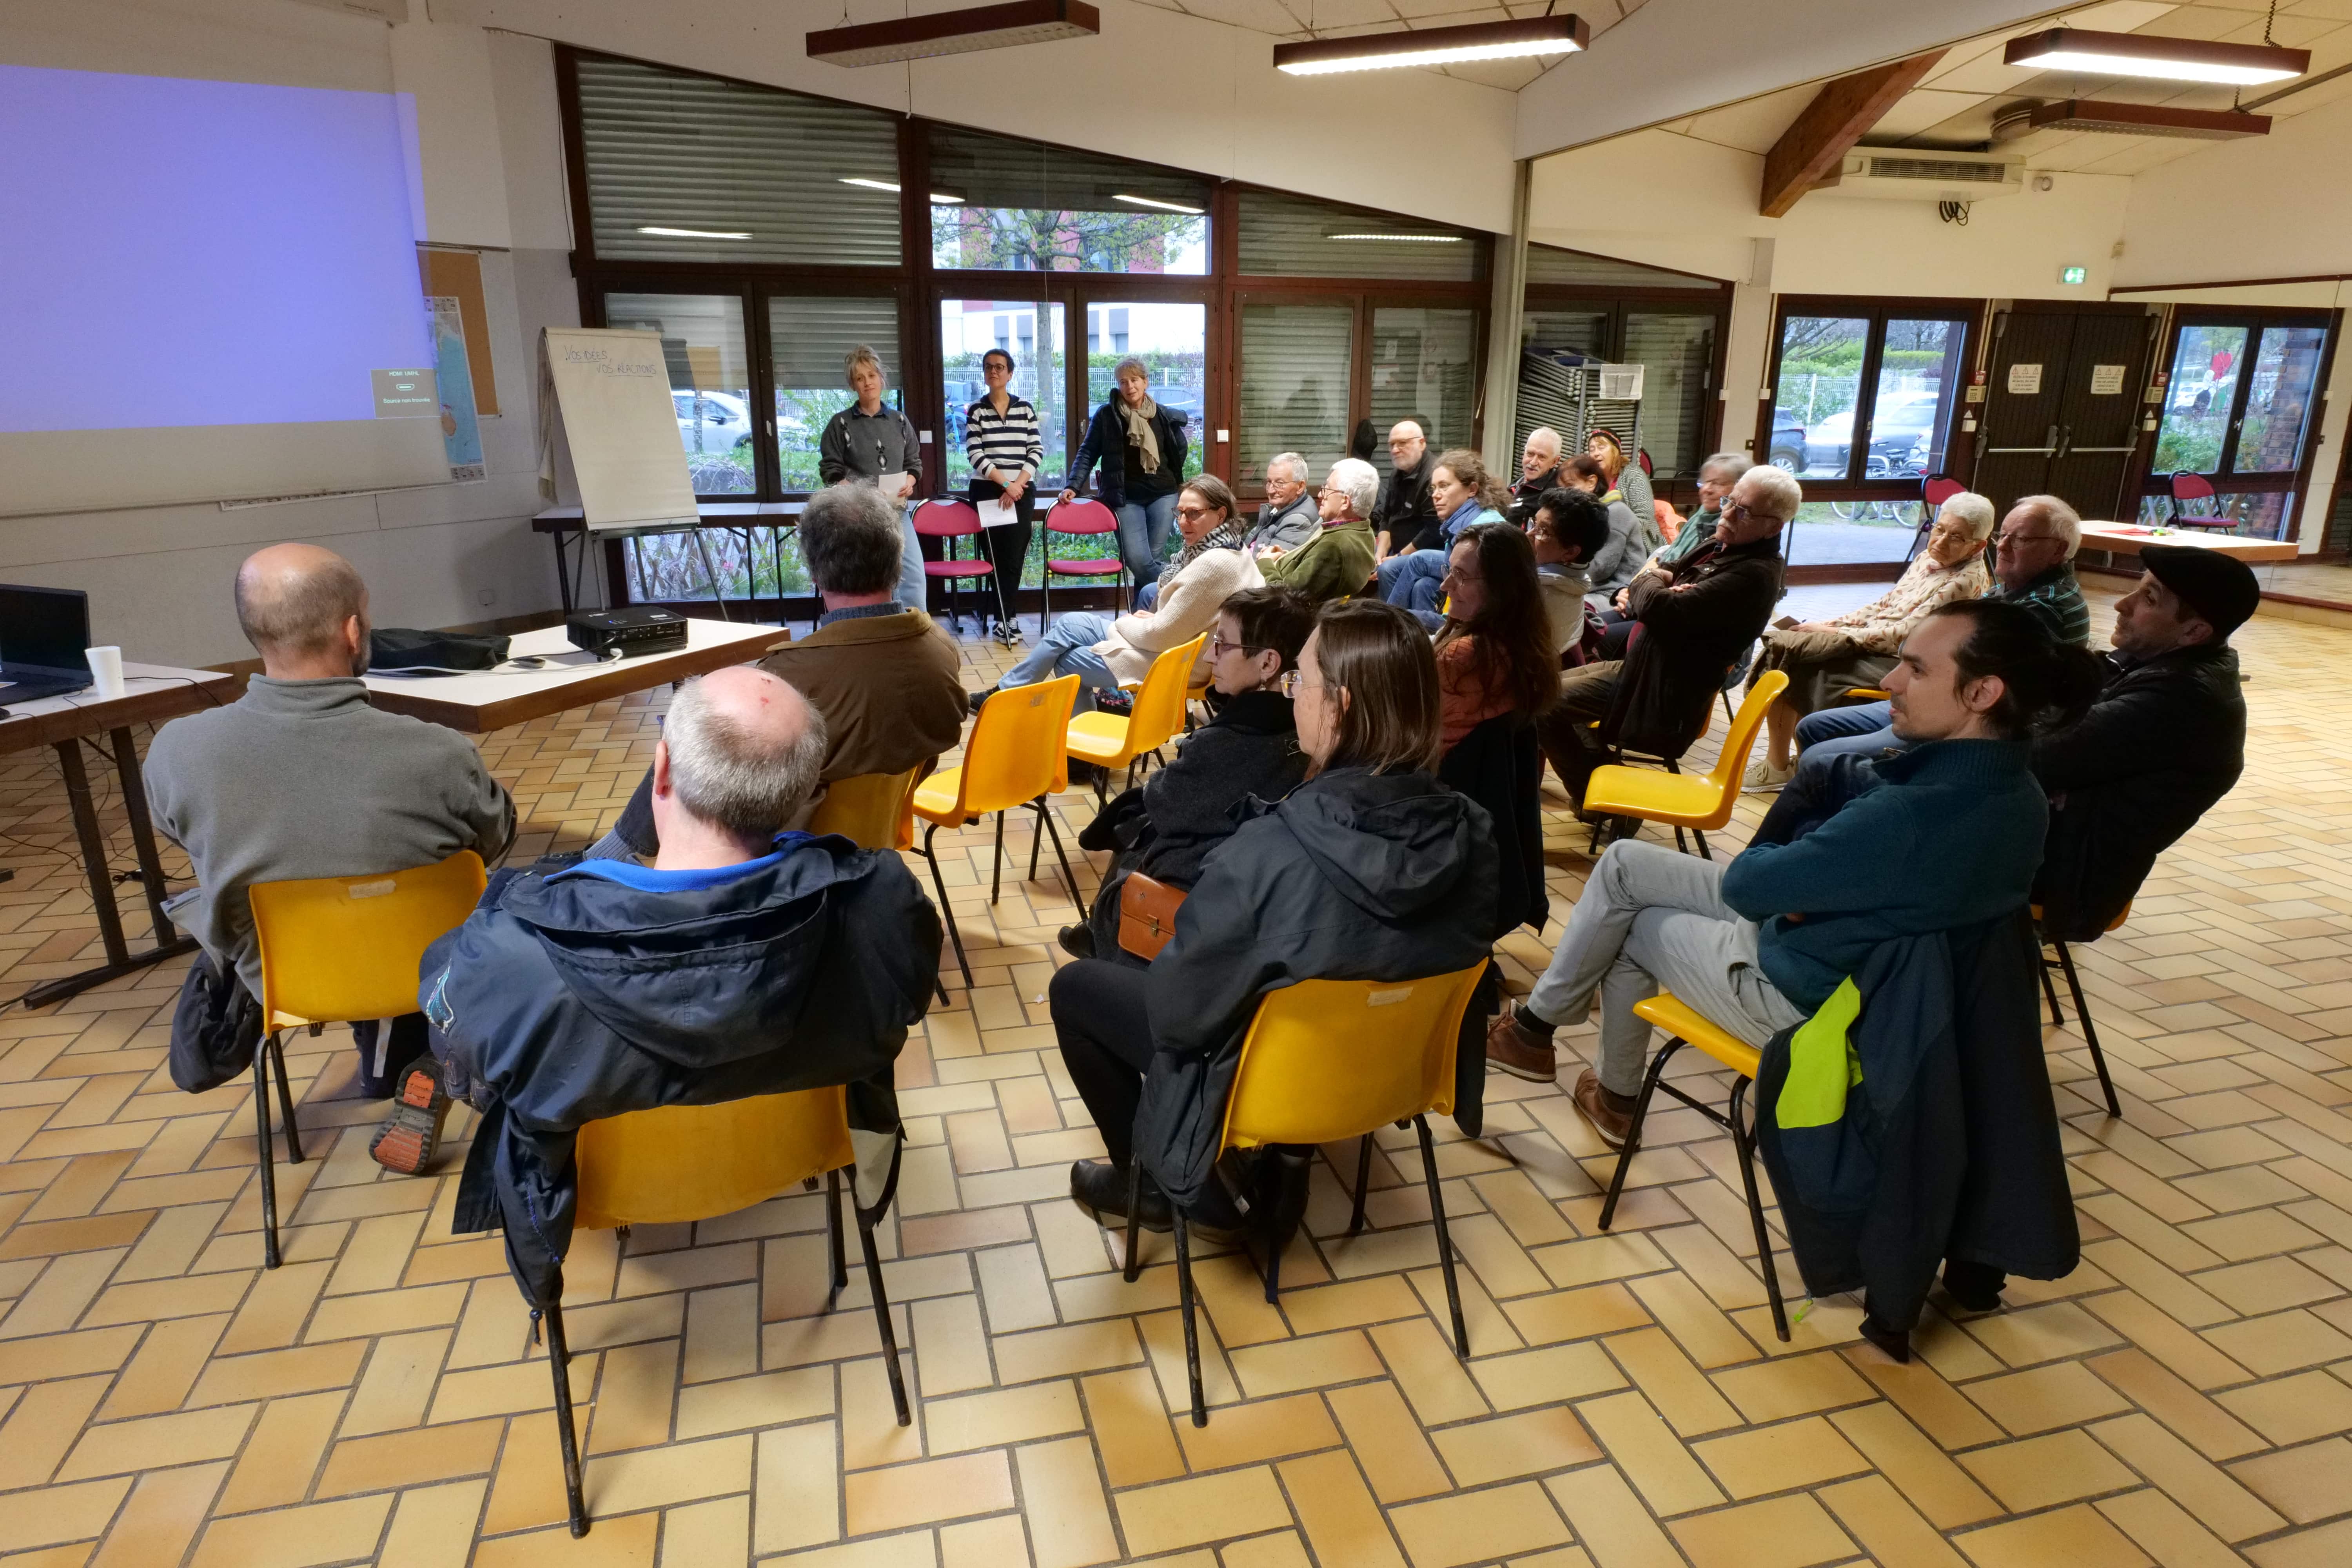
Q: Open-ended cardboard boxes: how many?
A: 0